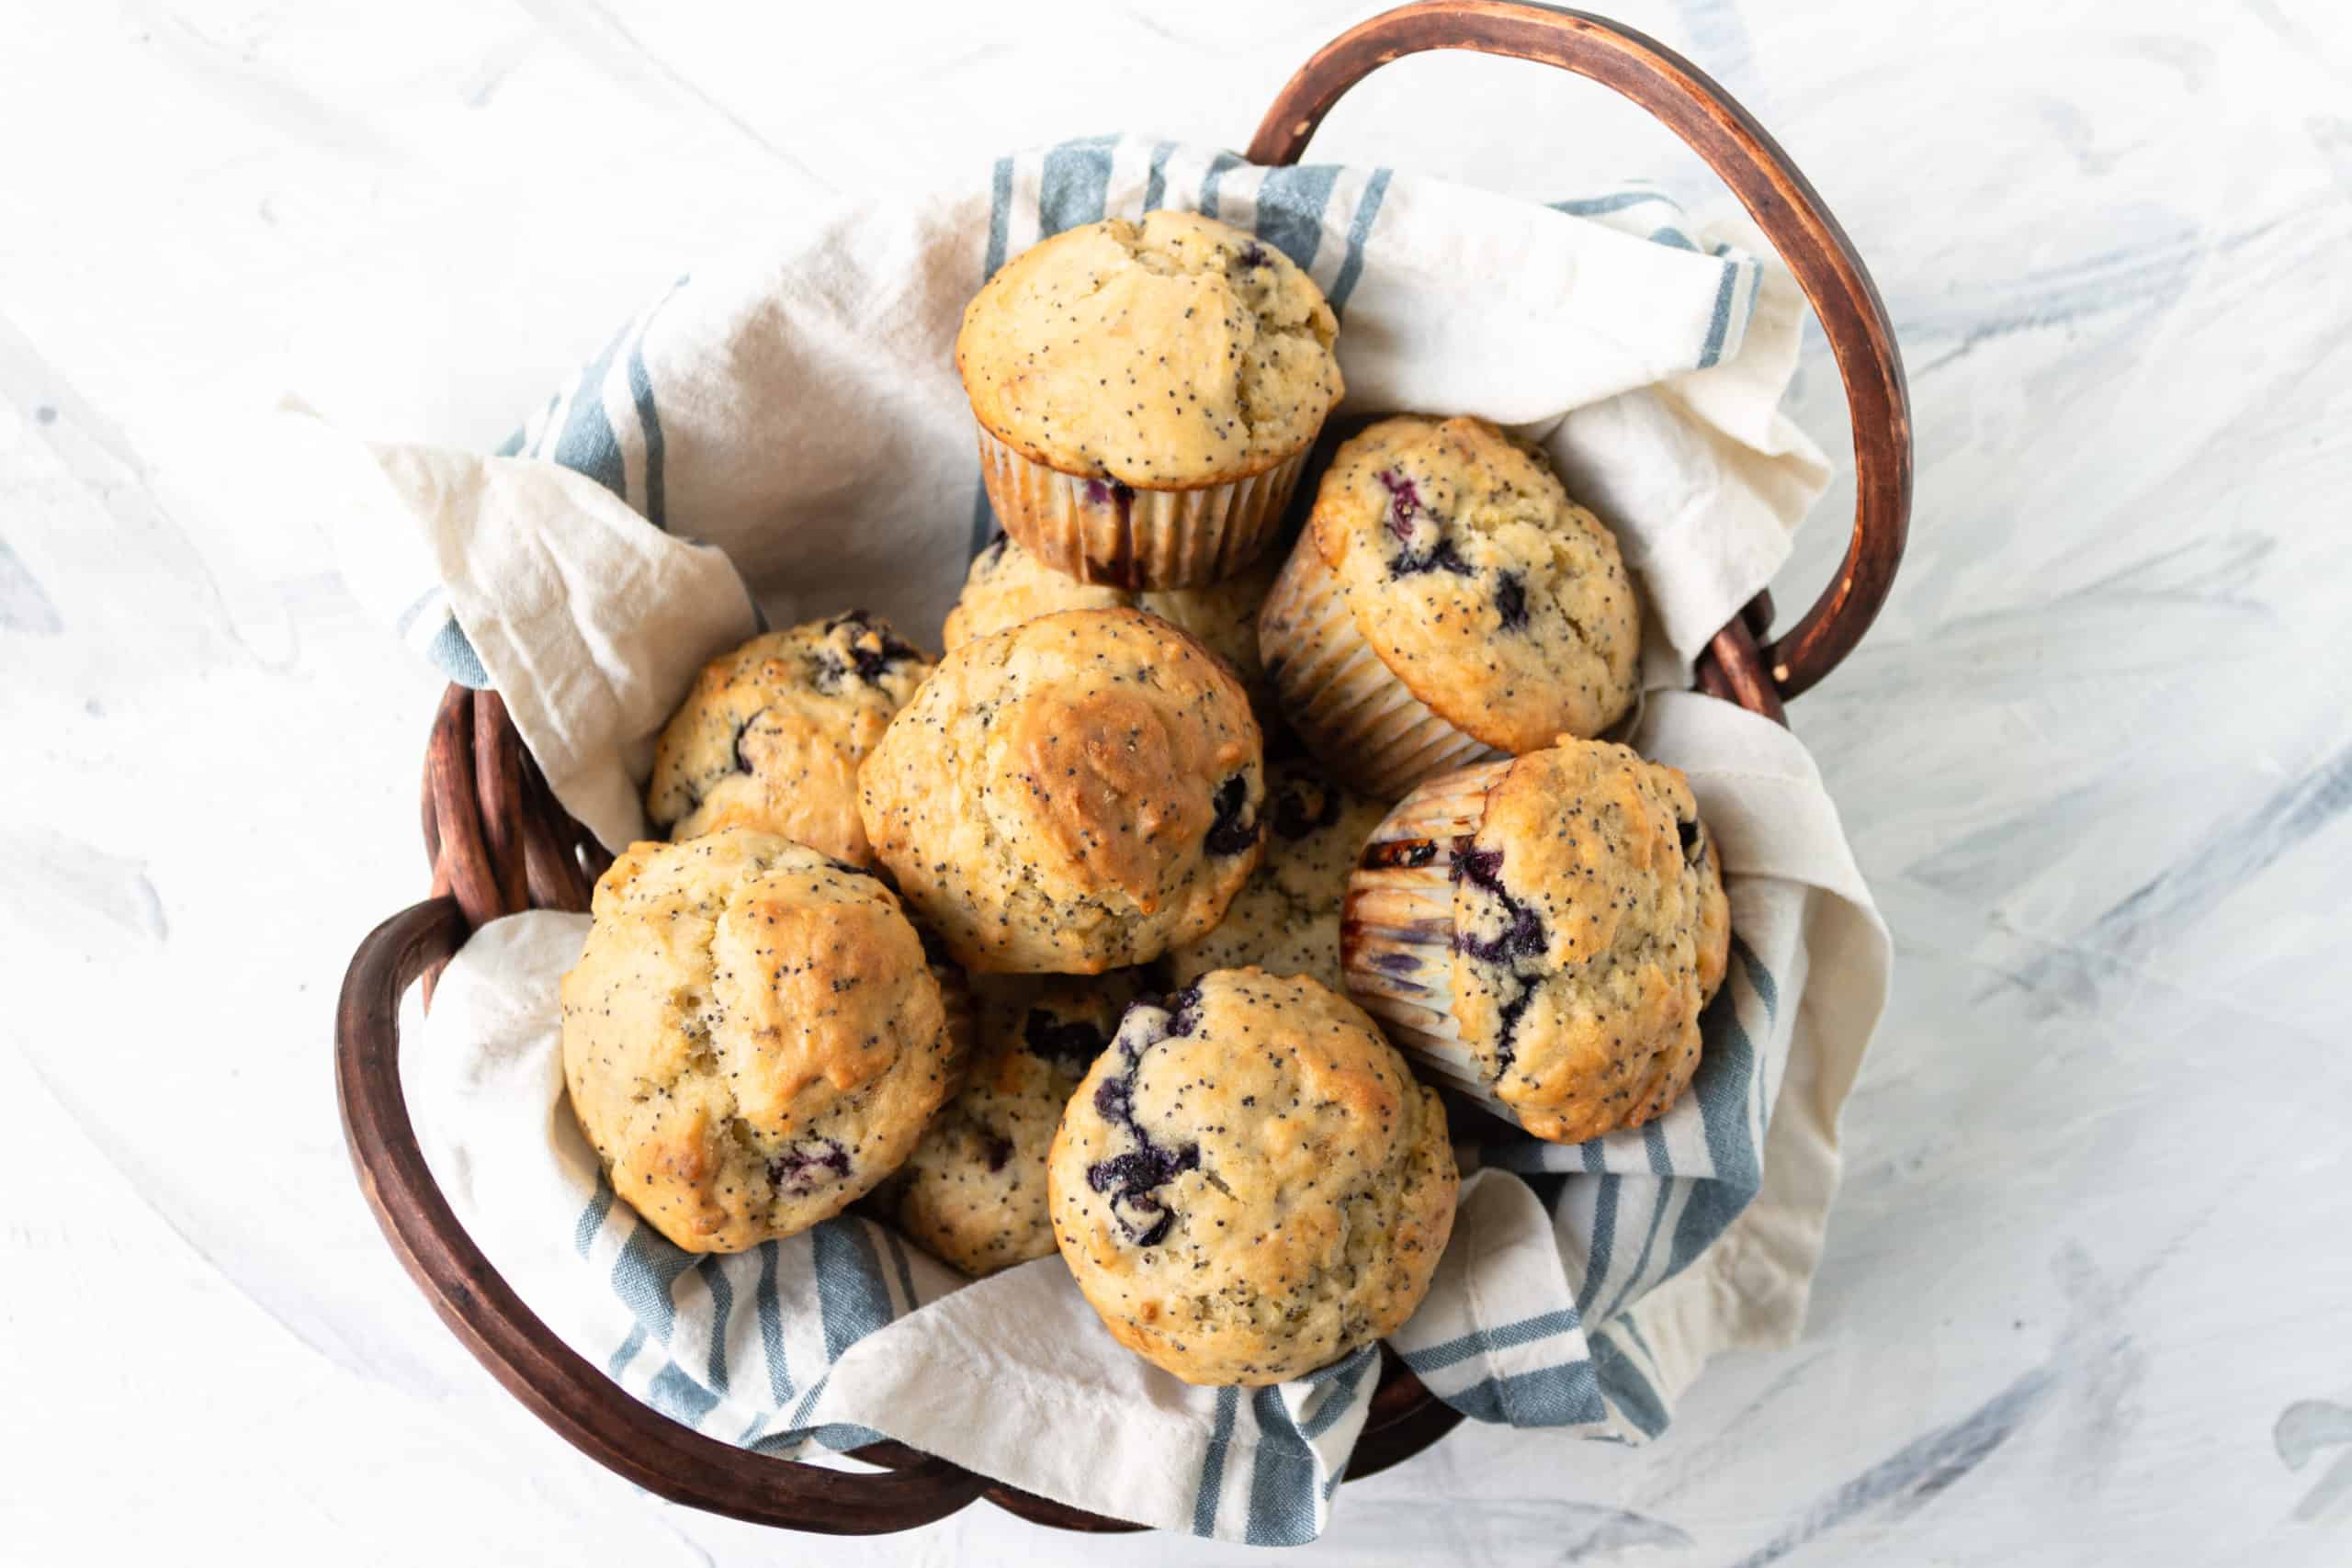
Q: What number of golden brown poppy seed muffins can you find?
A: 10